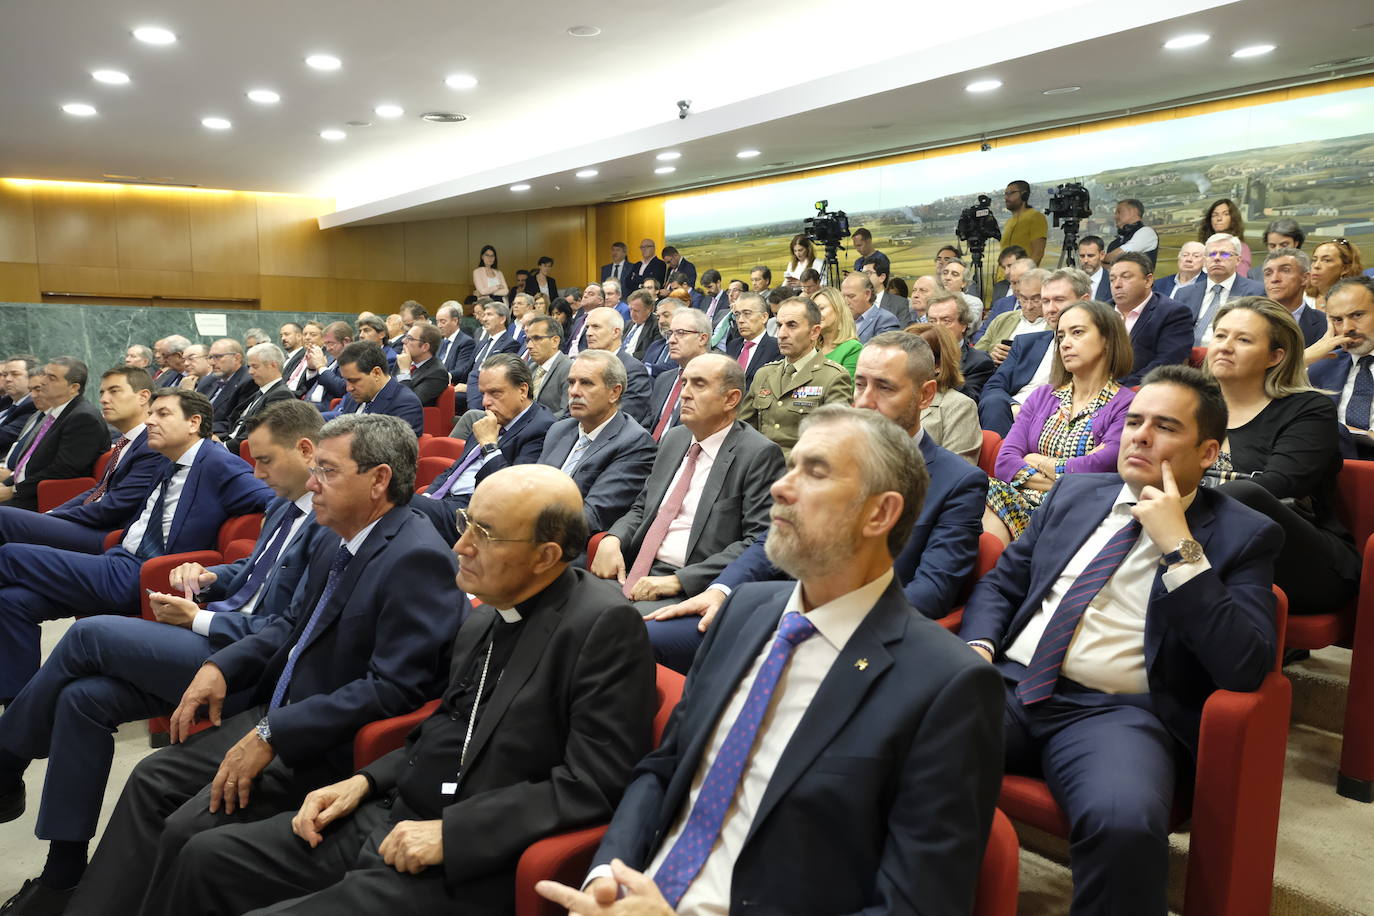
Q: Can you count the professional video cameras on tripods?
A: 3